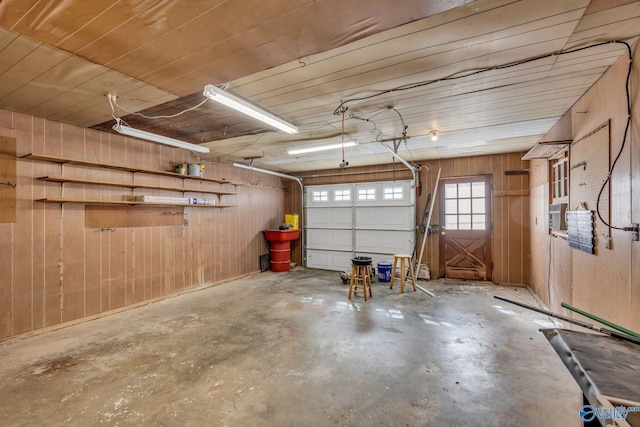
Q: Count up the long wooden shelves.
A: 3